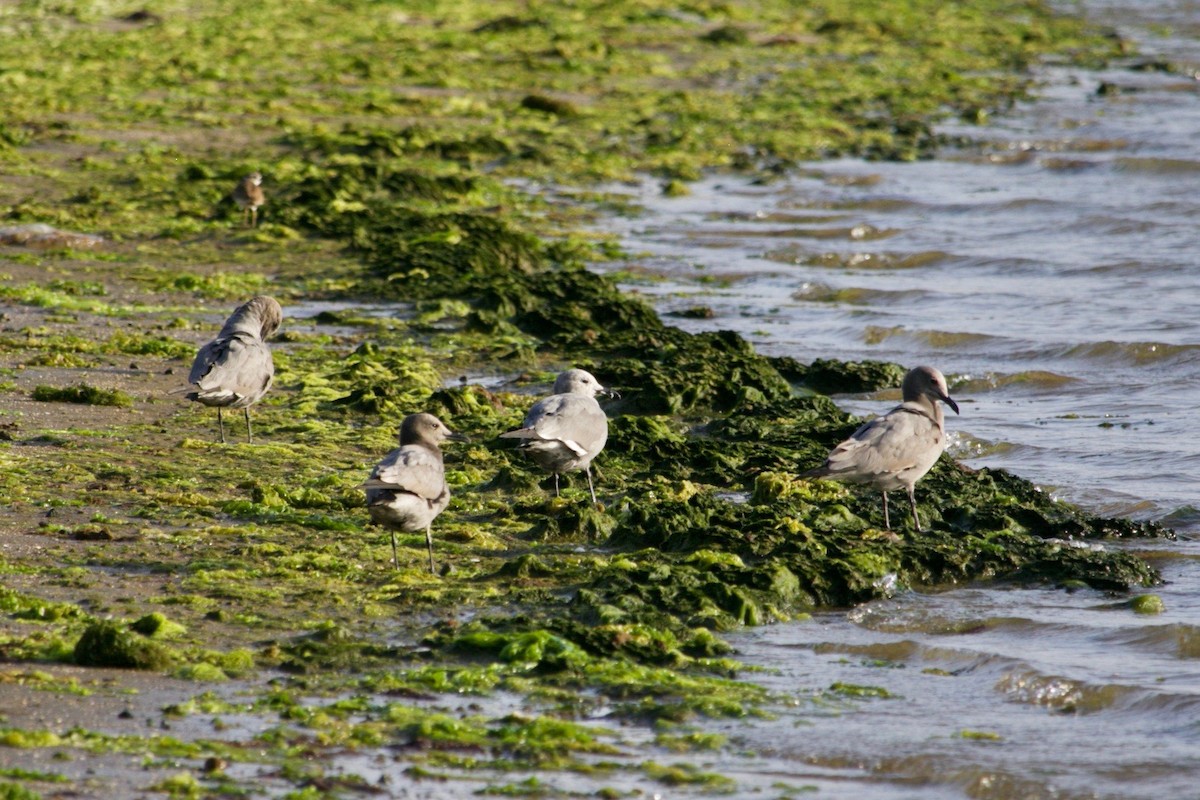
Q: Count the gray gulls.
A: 4